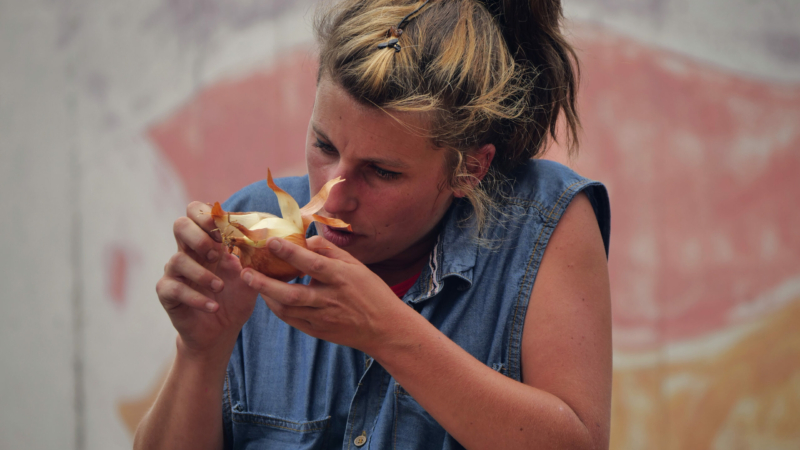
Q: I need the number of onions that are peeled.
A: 1